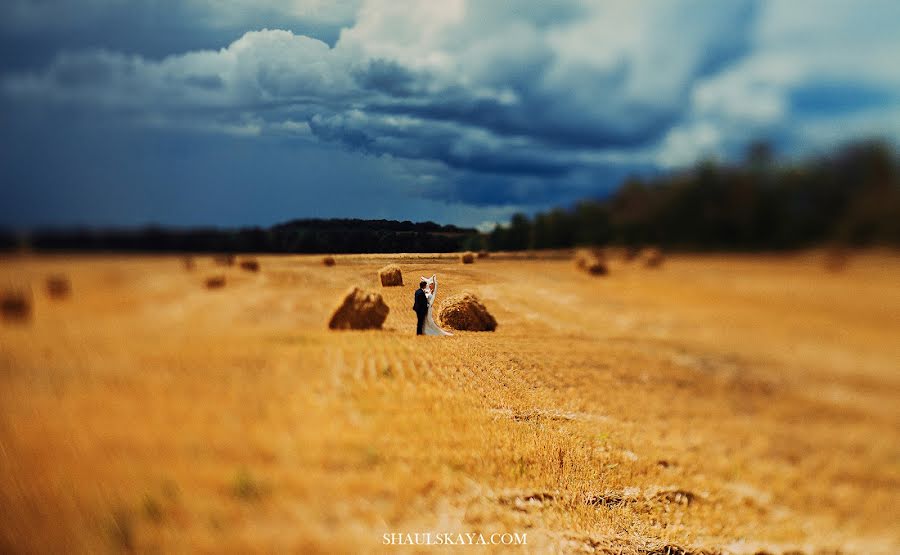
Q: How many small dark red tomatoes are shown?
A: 0